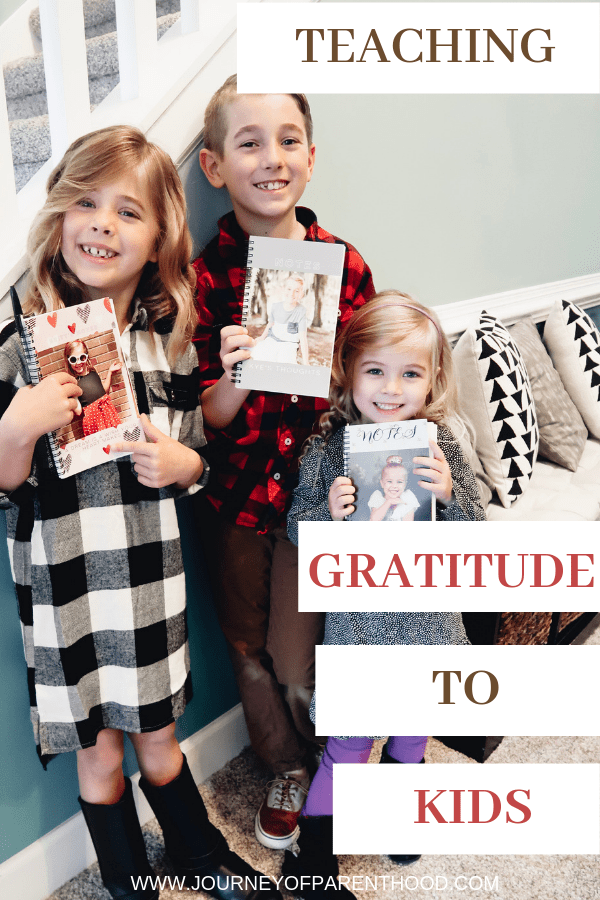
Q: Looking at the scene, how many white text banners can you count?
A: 4